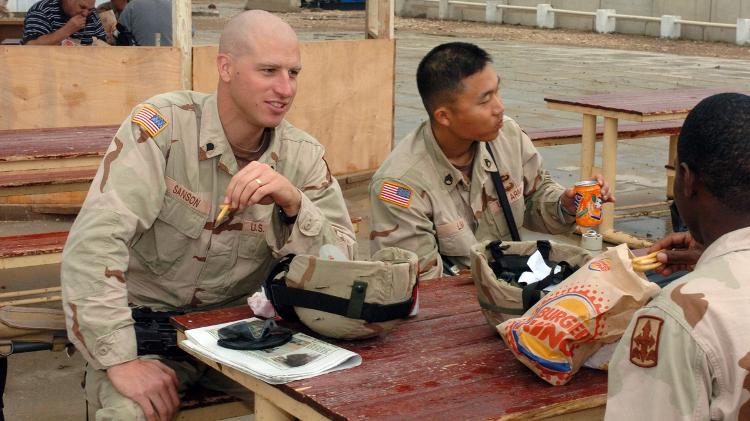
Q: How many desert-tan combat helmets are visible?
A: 2